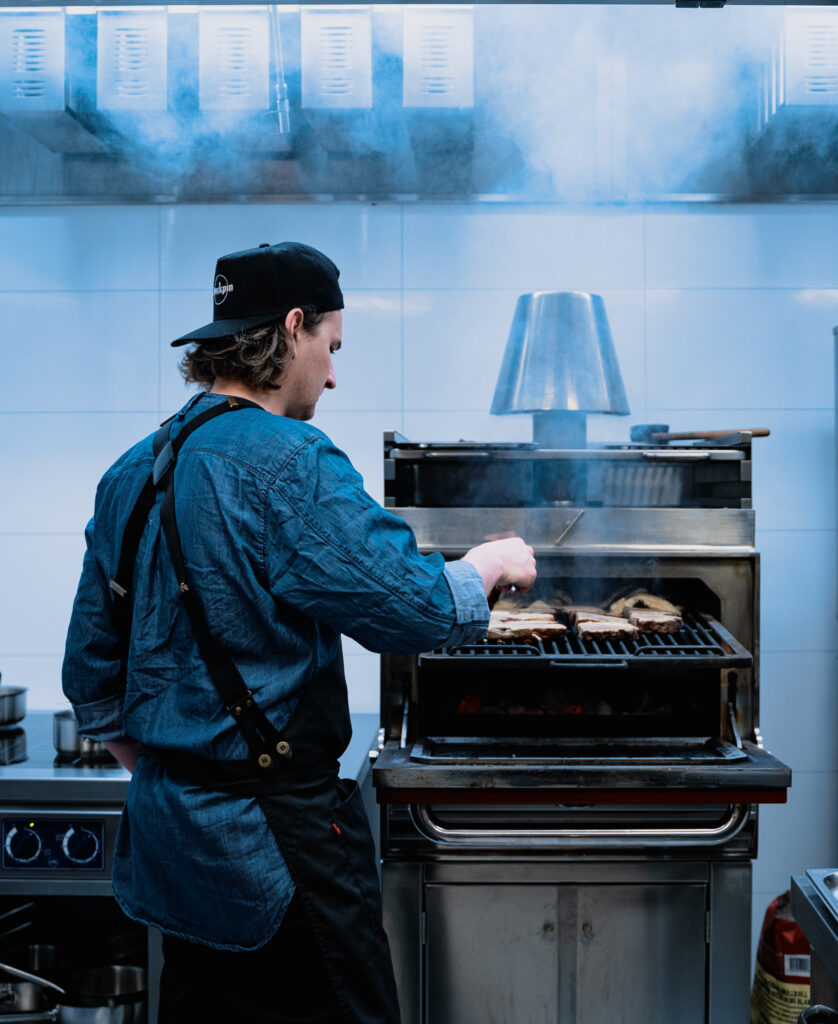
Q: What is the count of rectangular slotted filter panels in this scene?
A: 6